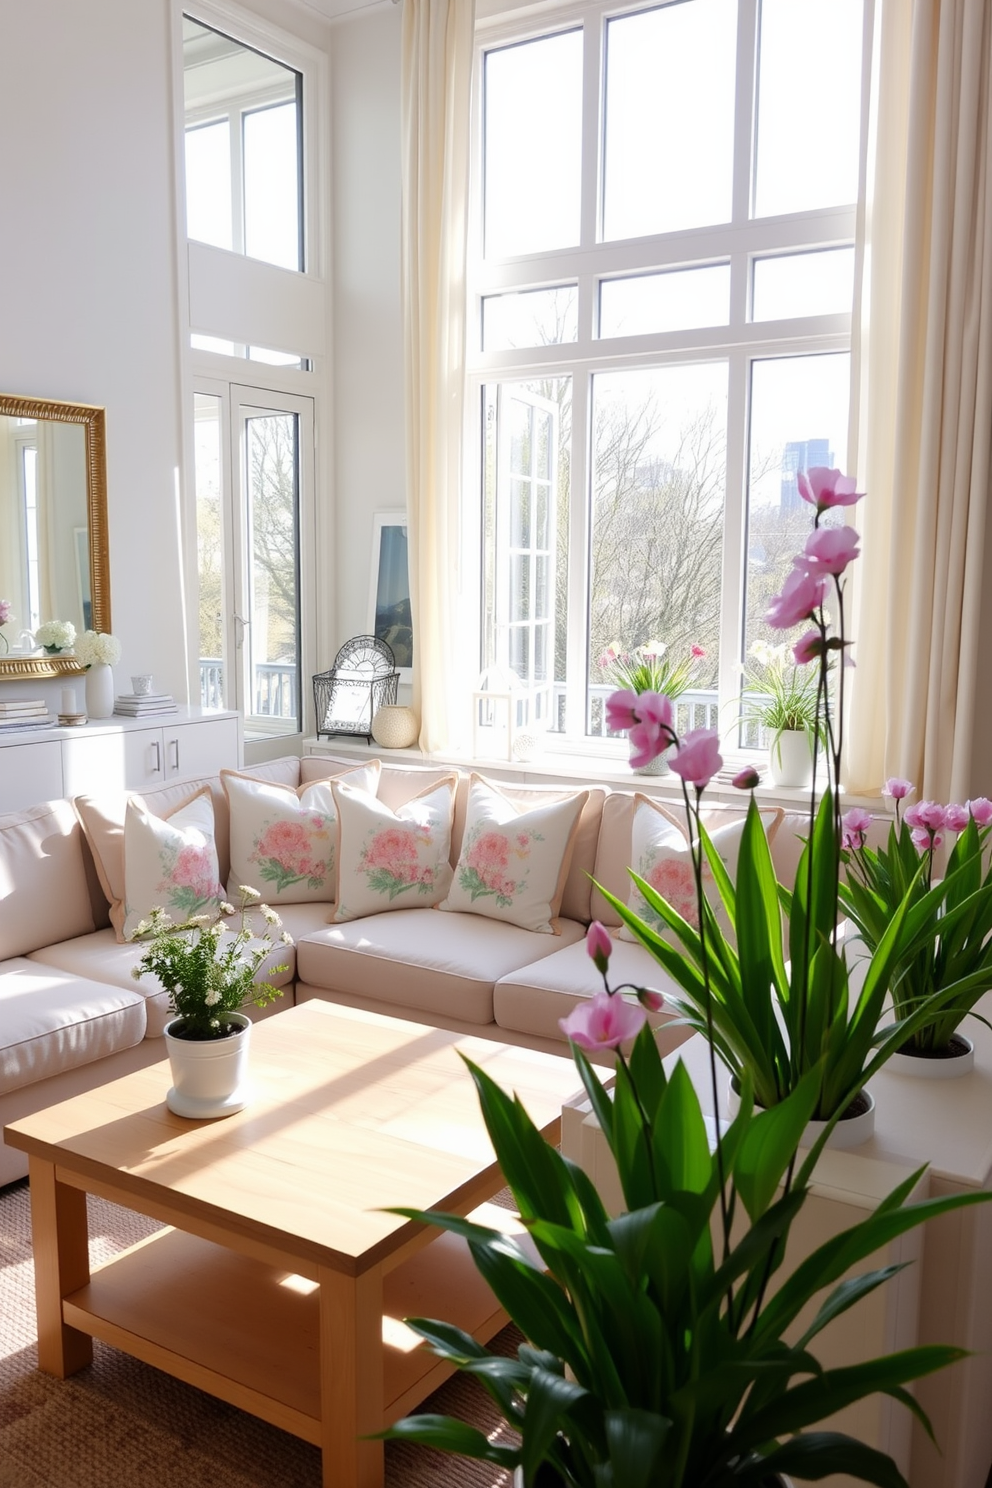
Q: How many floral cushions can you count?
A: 5